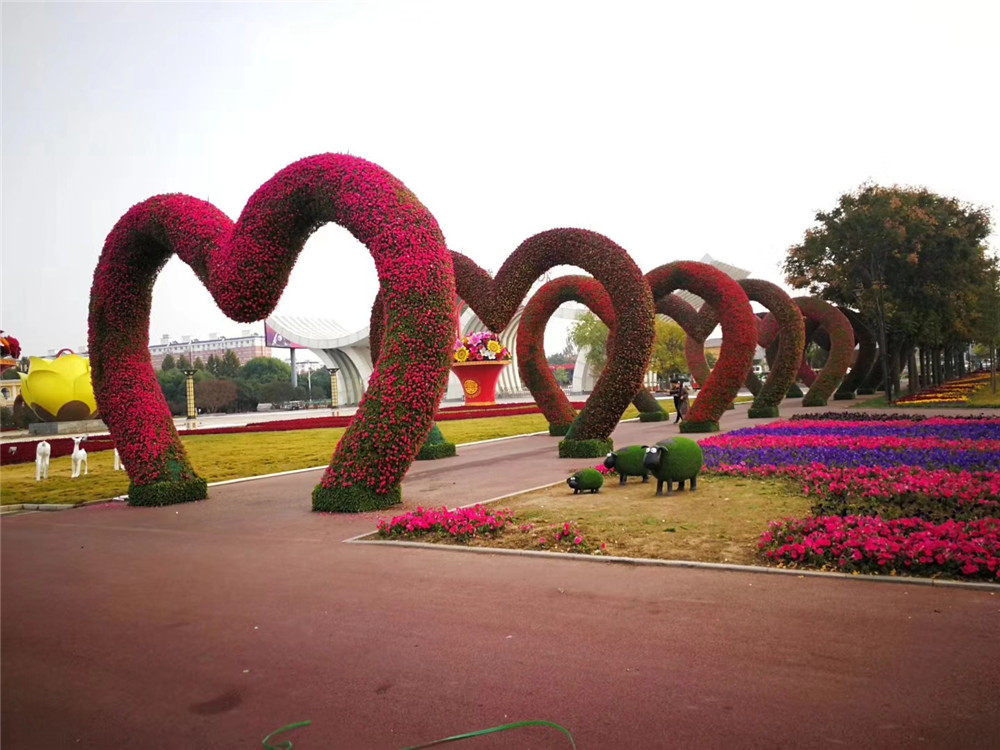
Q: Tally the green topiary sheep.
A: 3